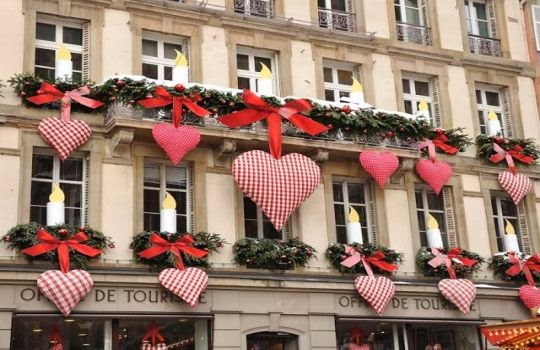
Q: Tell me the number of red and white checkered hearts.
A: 7